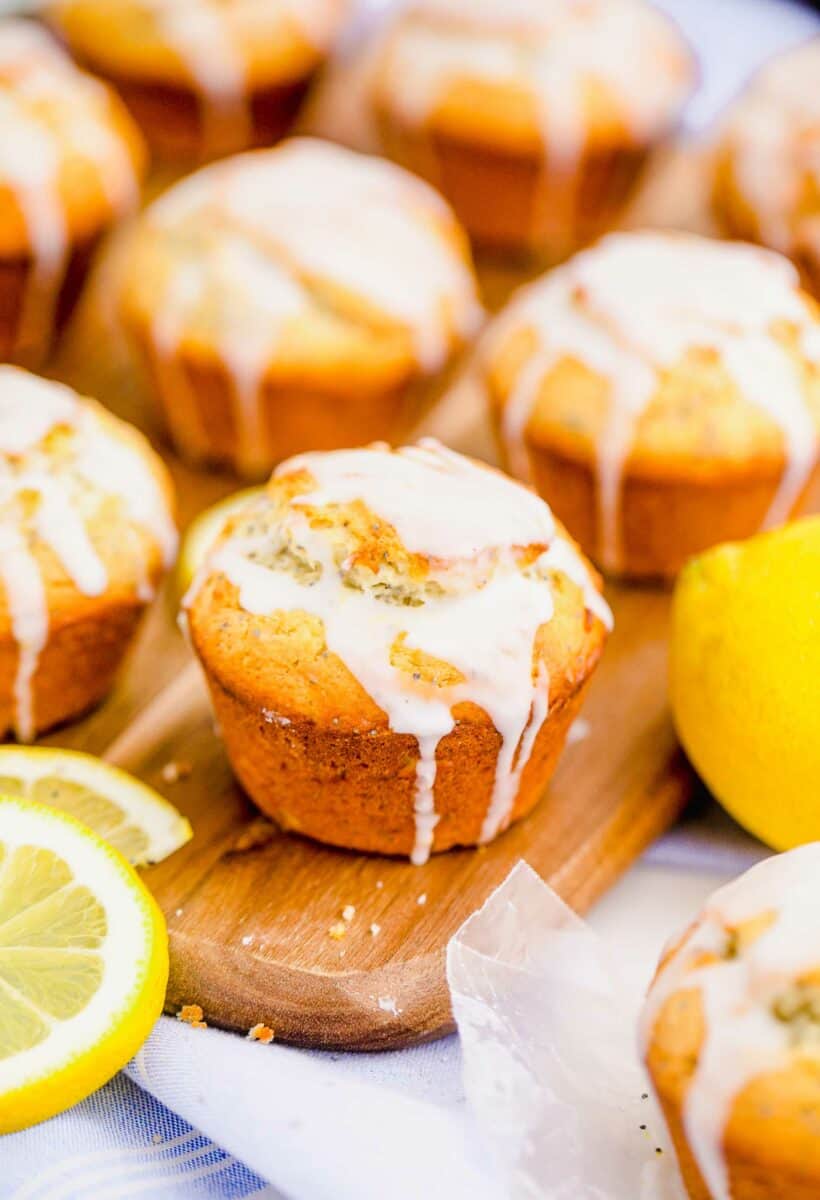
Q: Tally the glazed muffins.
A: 9